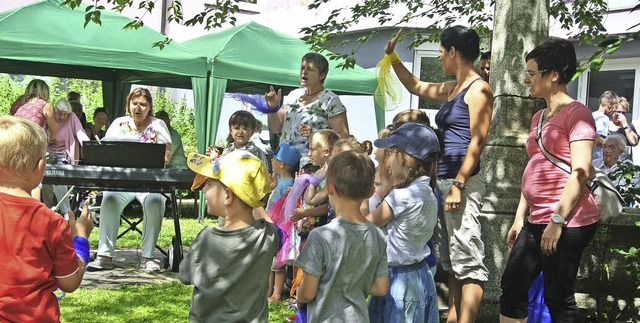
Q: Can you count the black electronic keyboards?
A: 1